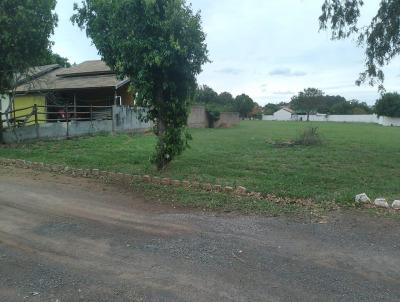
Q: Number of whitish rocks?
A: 3